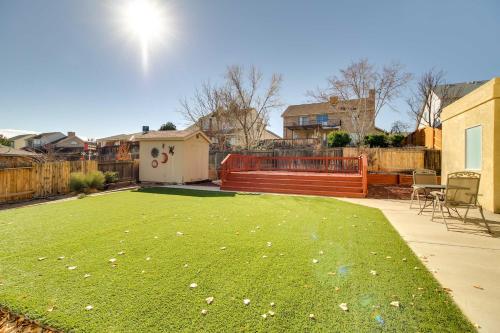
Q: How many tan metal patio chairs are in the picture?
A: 2